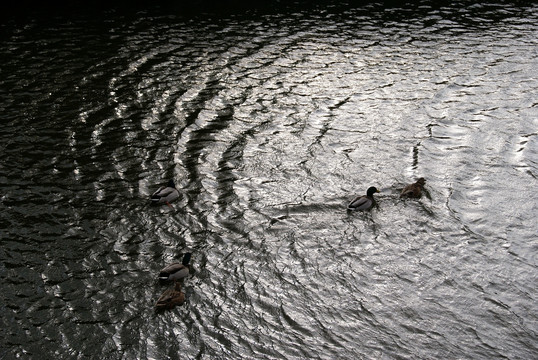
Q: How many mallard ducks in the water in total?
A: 5